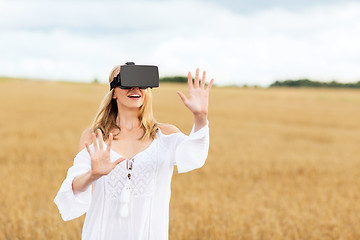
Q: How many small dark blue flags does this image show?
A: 0